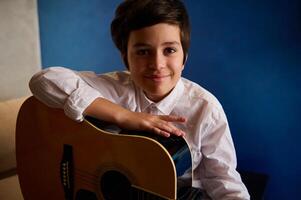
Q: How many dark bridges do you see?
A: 1